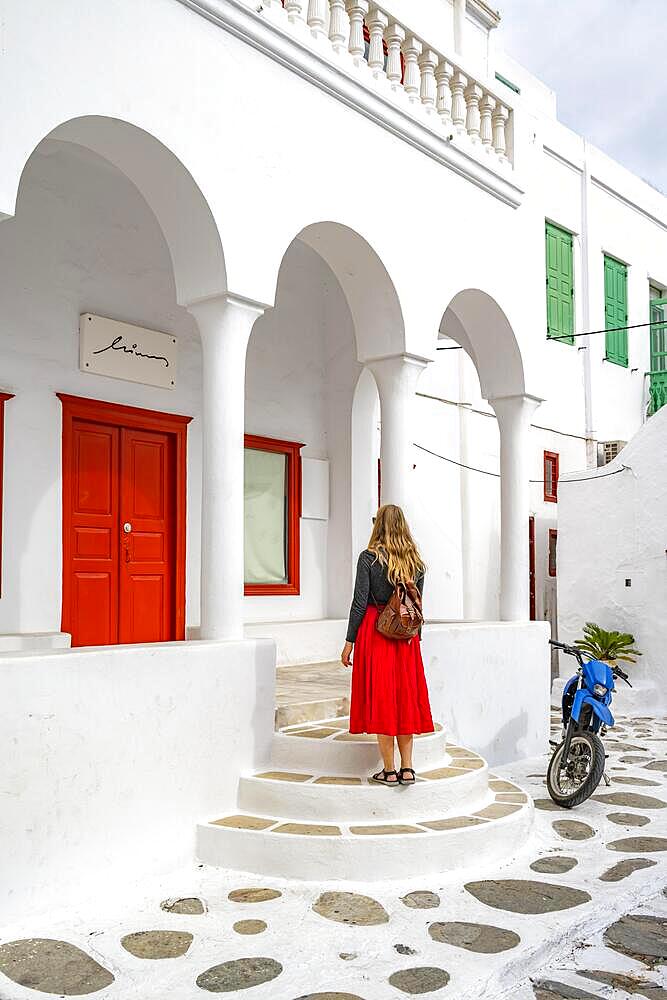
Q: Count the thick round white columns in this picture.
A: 3